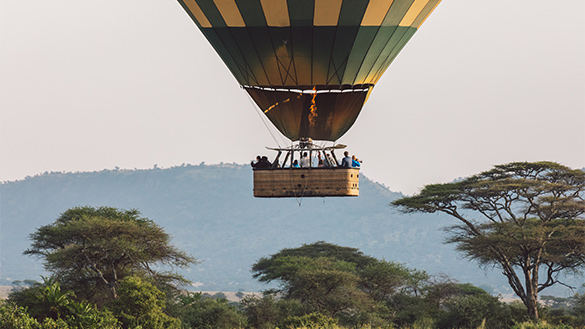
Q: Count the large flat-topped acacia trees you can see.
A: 3